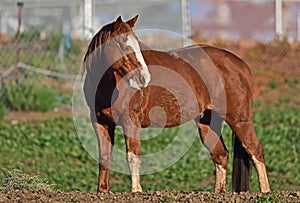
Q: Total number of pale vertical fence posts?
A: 3